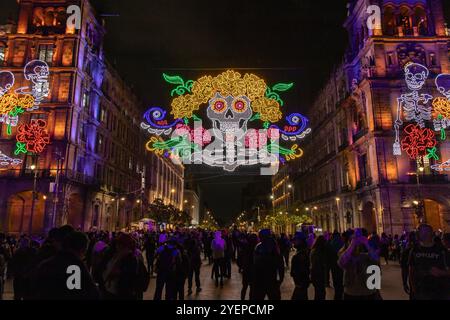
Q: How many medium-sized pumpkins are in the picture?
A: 0